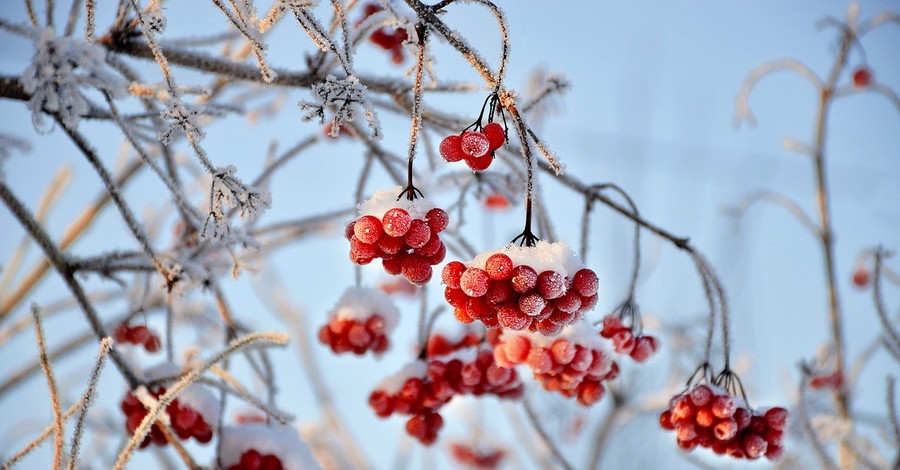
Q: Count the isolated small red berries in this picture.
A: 2